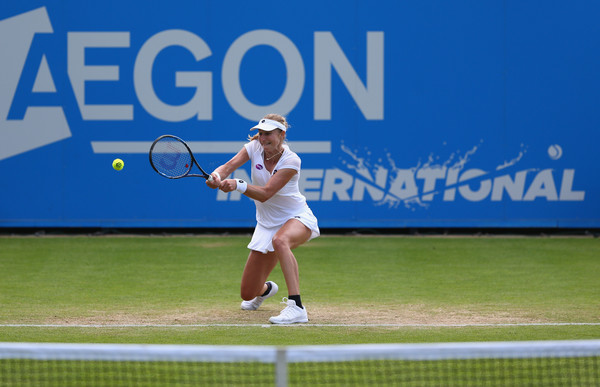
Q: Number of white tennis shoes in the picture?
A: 2